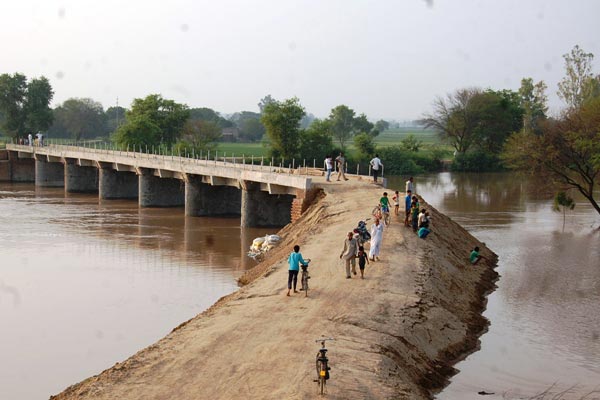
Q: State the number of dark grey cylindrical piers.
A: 6